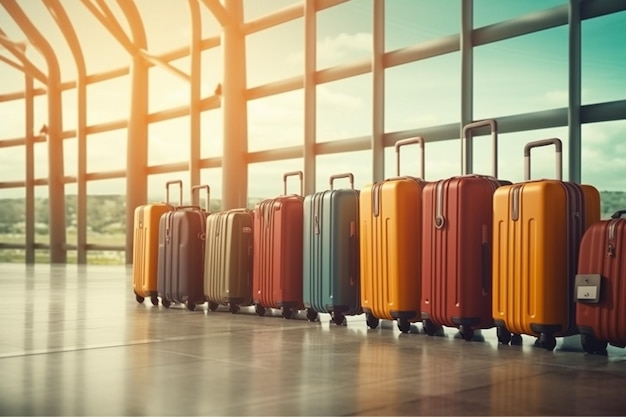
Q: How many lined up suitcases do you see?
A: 9